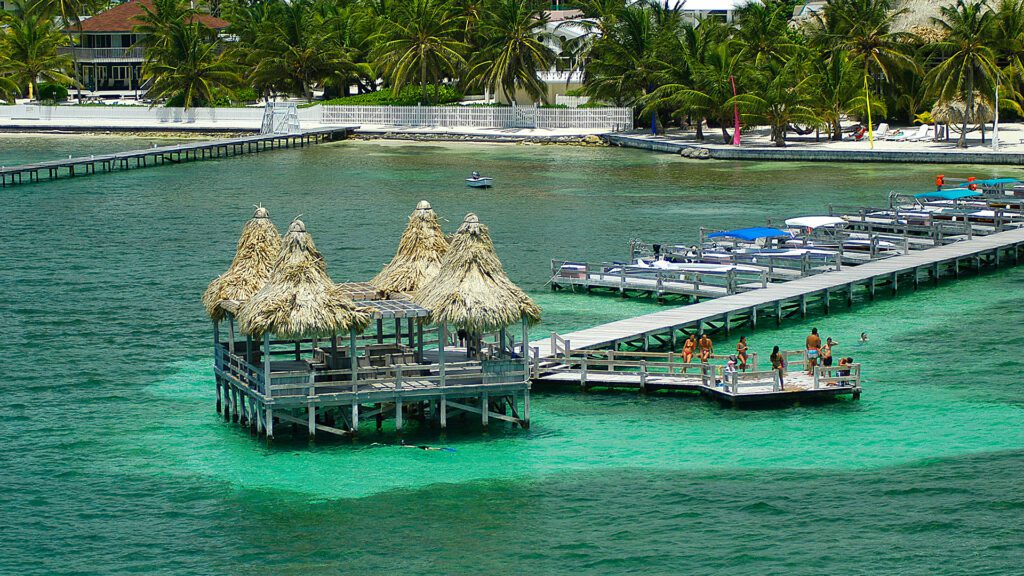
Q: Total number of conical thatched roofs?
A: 4